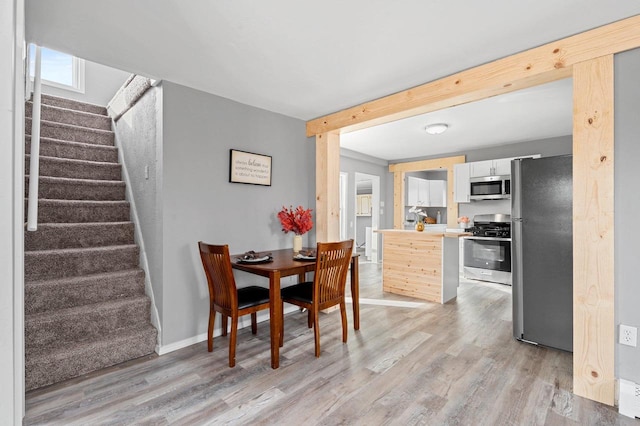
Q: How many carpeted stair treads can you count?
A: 12